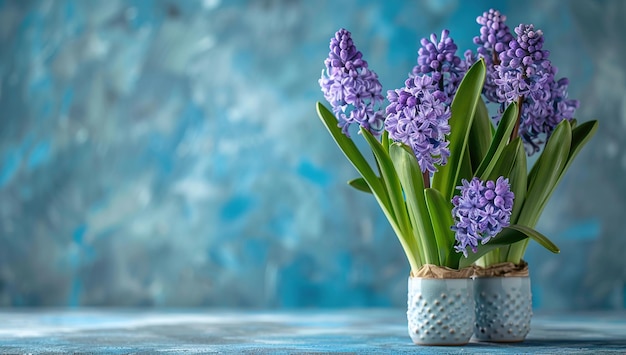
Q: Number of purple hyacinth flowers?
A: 6